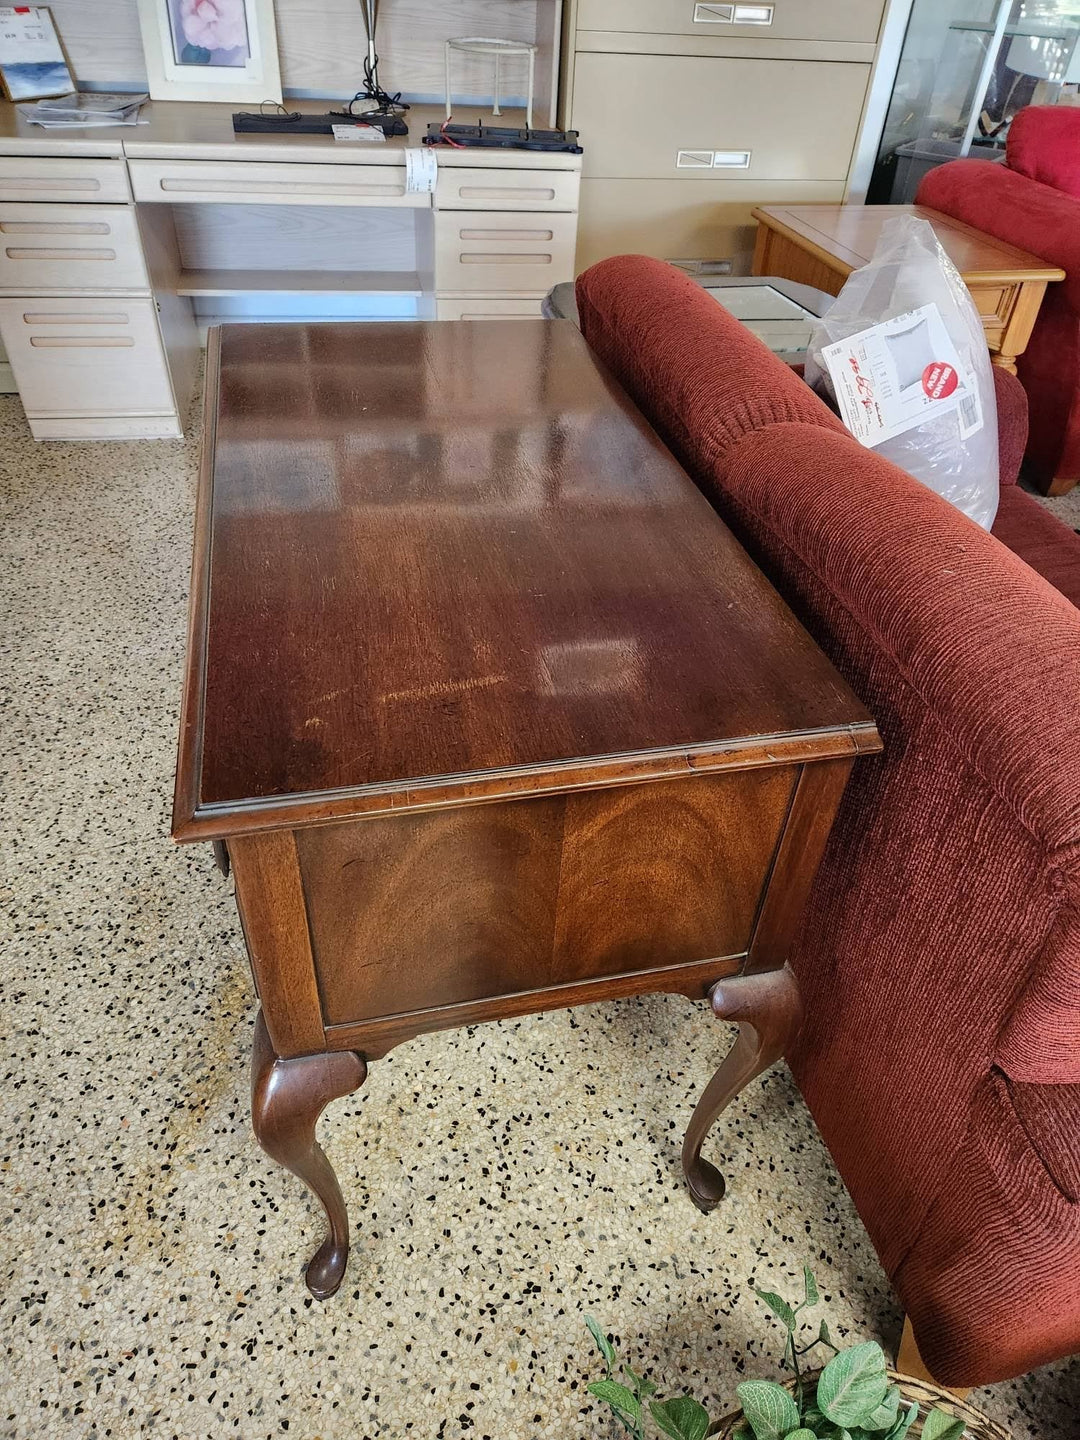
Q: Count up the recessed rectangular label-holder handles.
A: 3